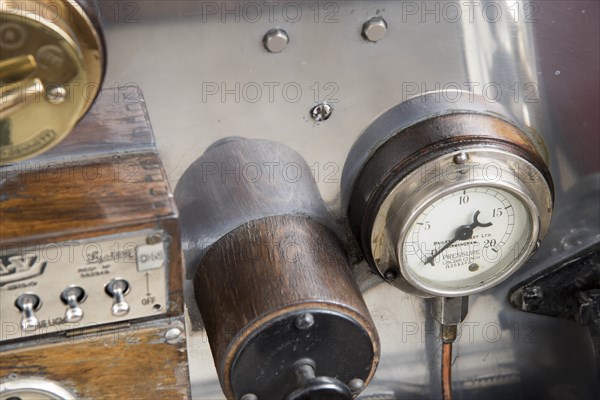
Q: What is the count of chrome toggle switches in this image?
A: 3